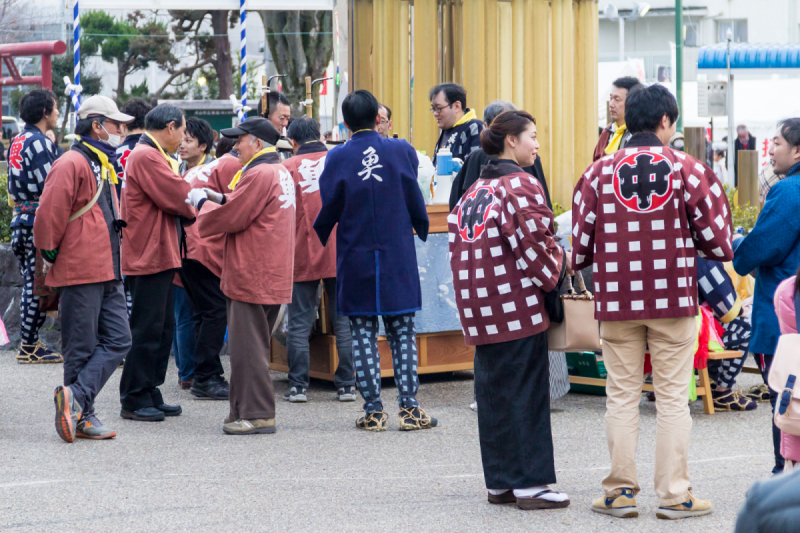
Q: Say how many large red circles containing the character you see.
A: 2